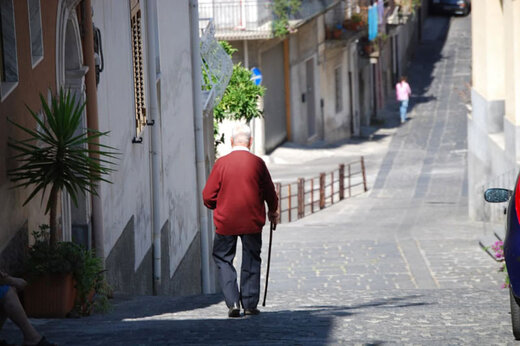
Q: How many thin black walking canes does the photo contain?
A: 1